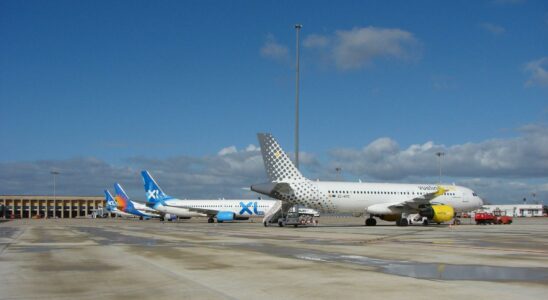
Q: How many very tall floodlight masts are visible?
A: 1